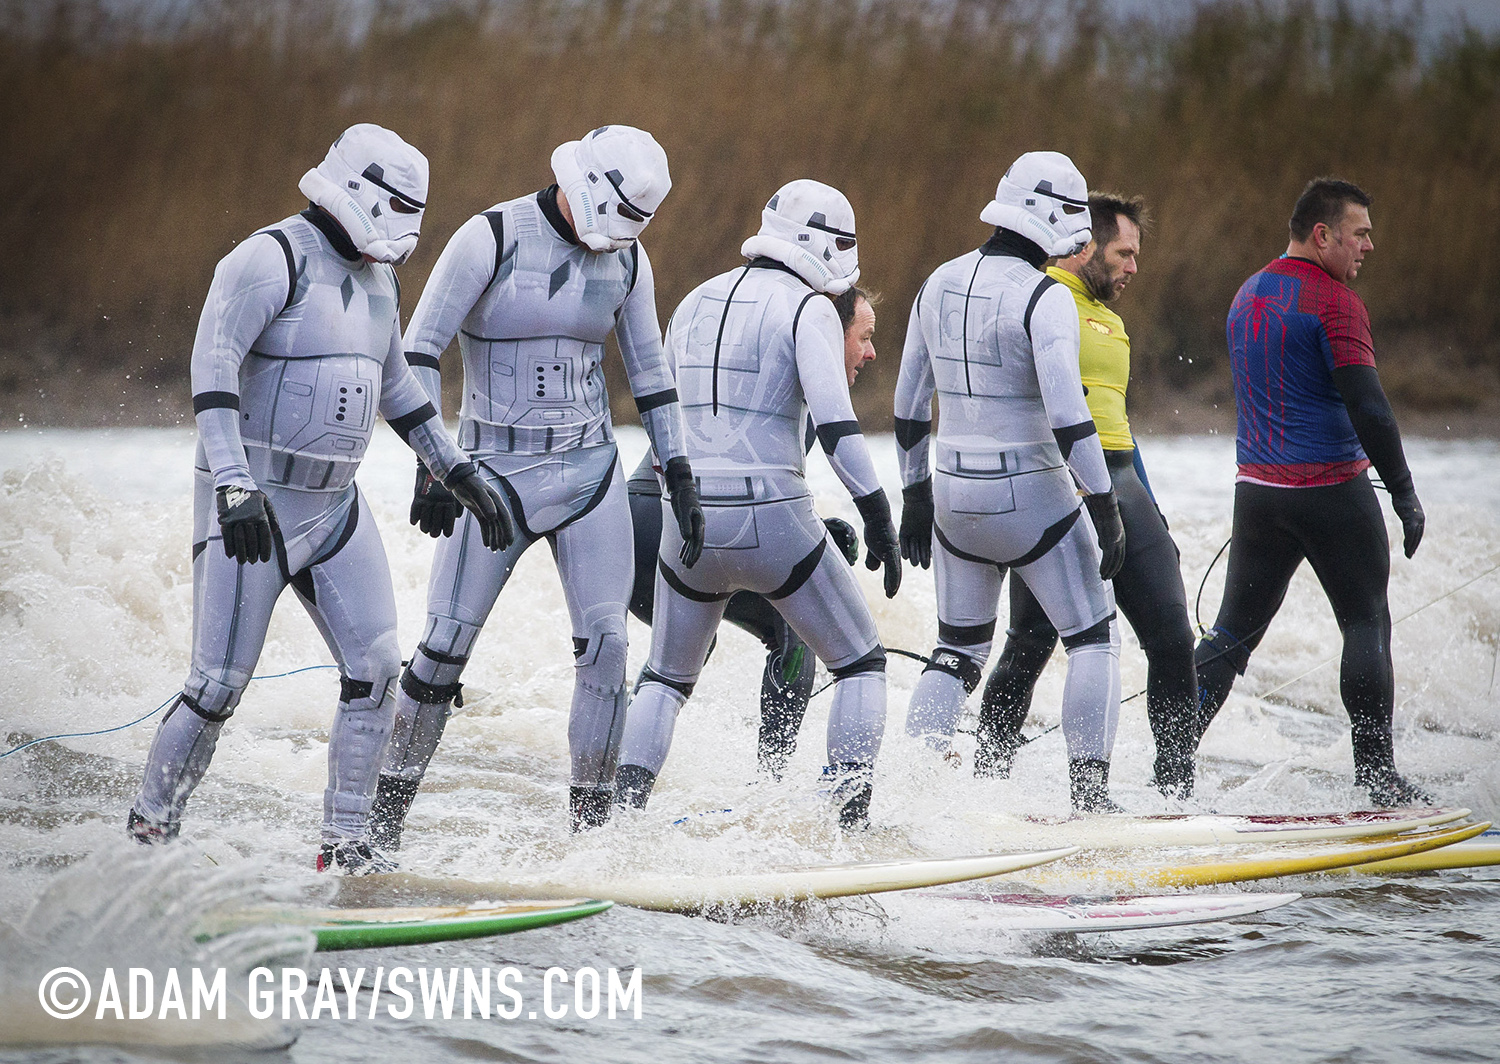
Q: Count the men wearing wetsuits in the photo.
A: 7